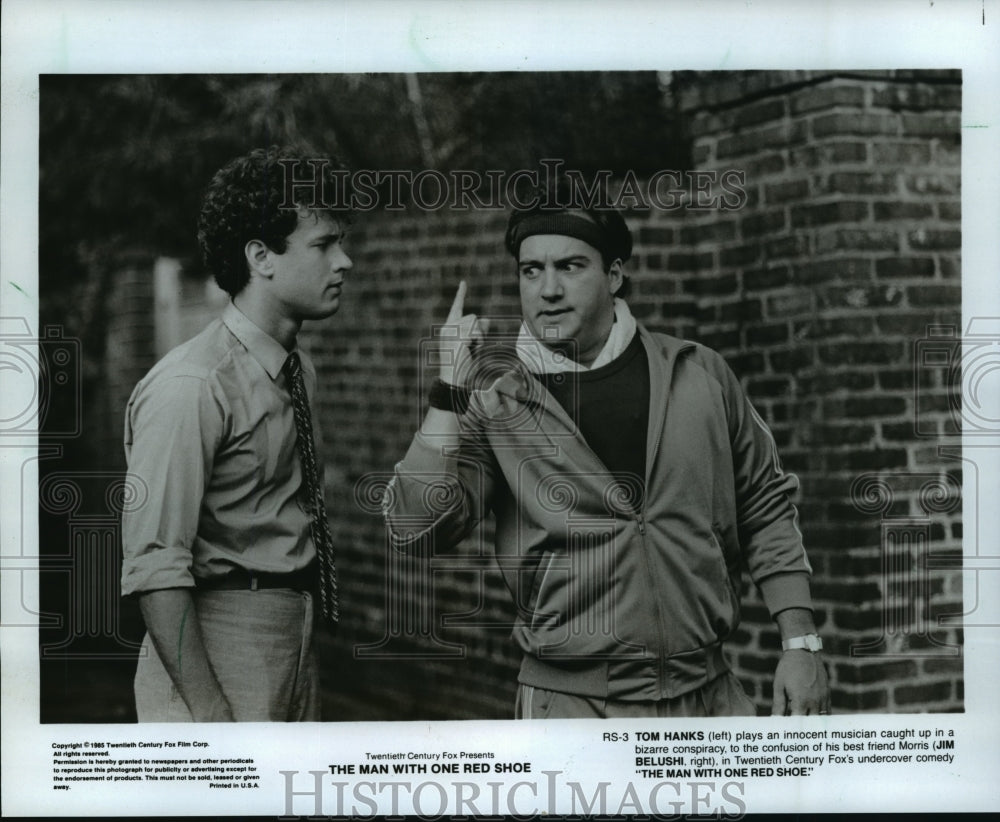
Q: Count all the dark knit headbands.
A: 1